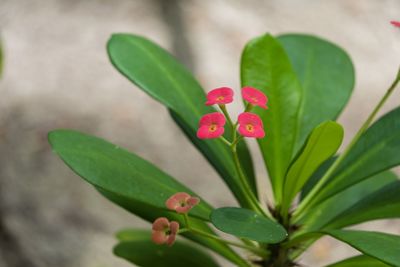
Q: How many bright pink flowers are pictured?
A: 4